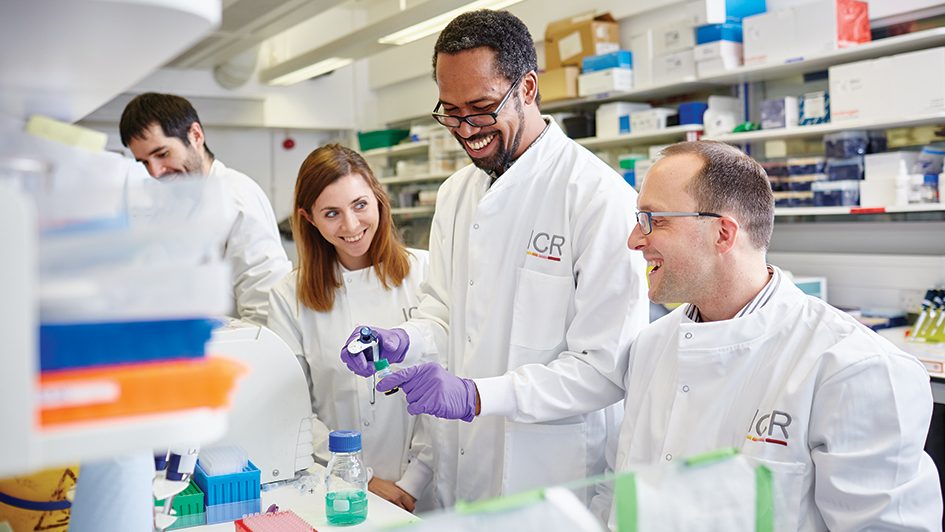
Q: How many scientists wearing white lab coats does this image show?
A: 4